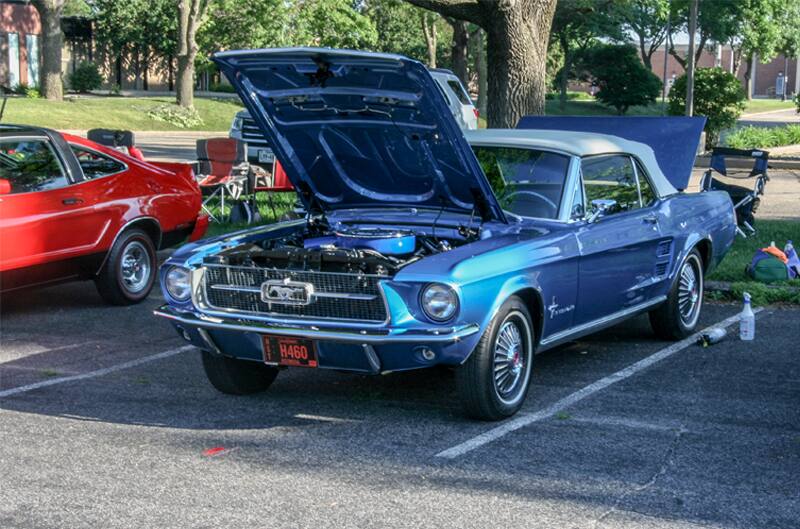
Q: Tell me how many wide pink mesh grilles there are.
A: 0